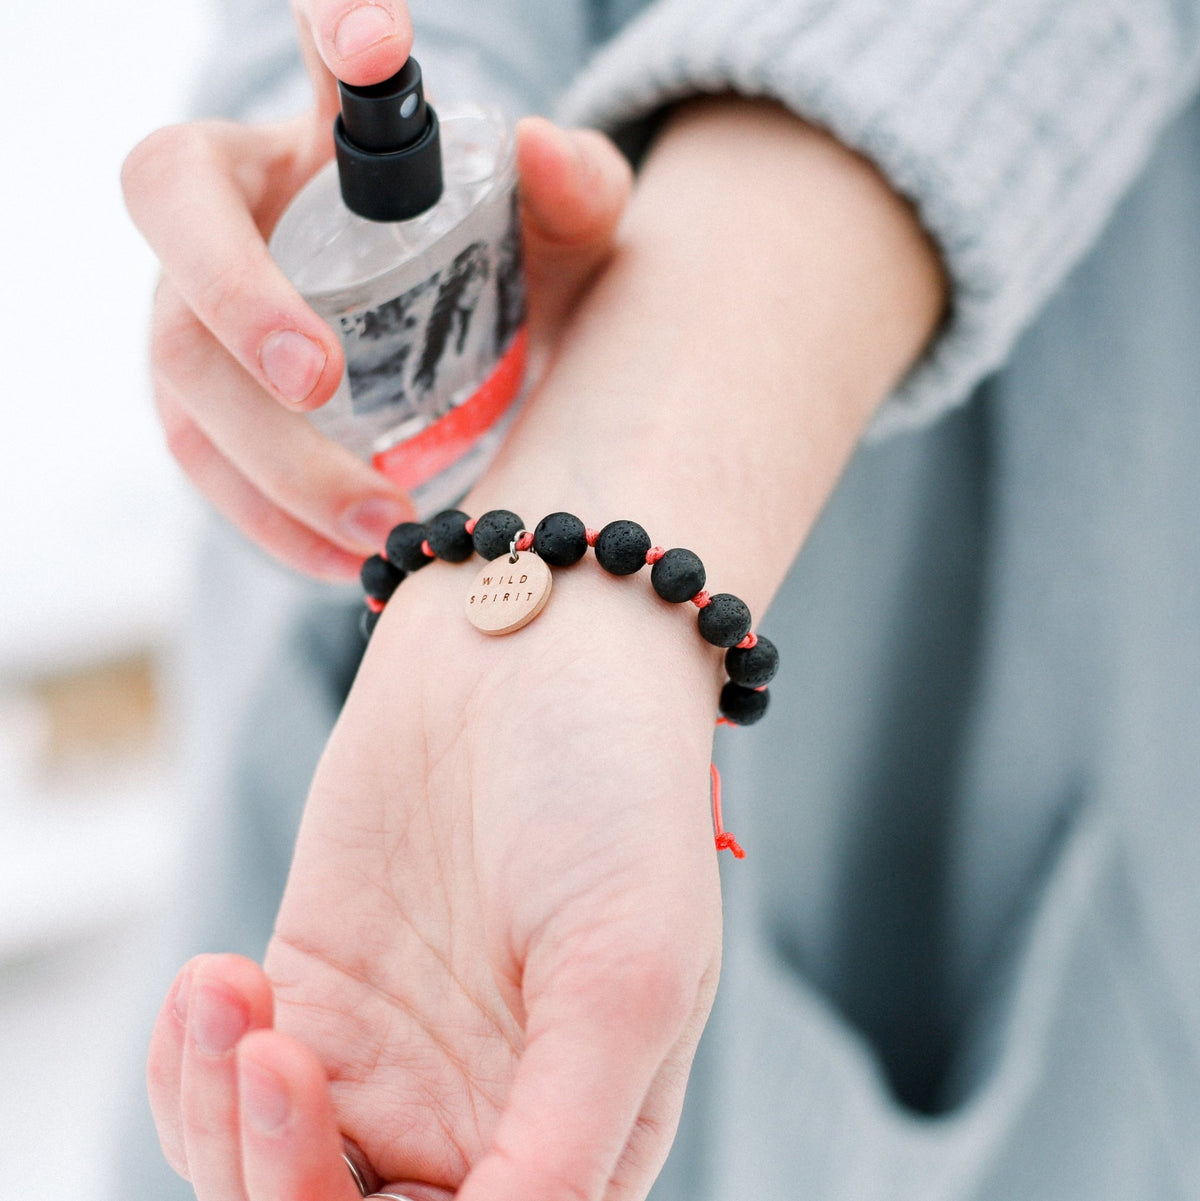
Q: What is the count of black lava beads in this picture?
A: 11